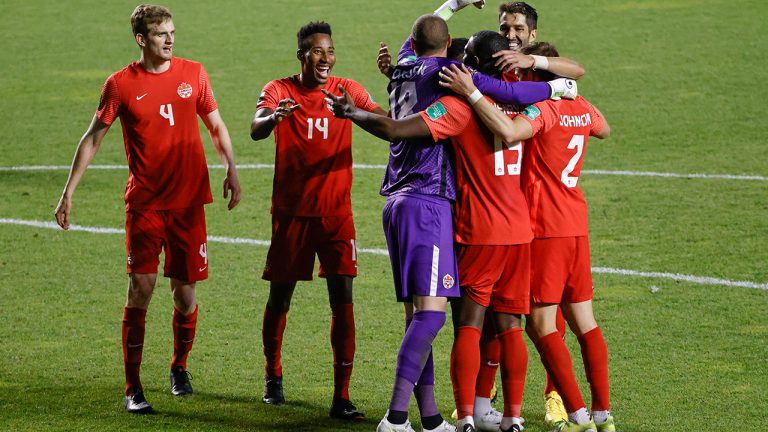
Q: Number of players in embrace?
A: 5